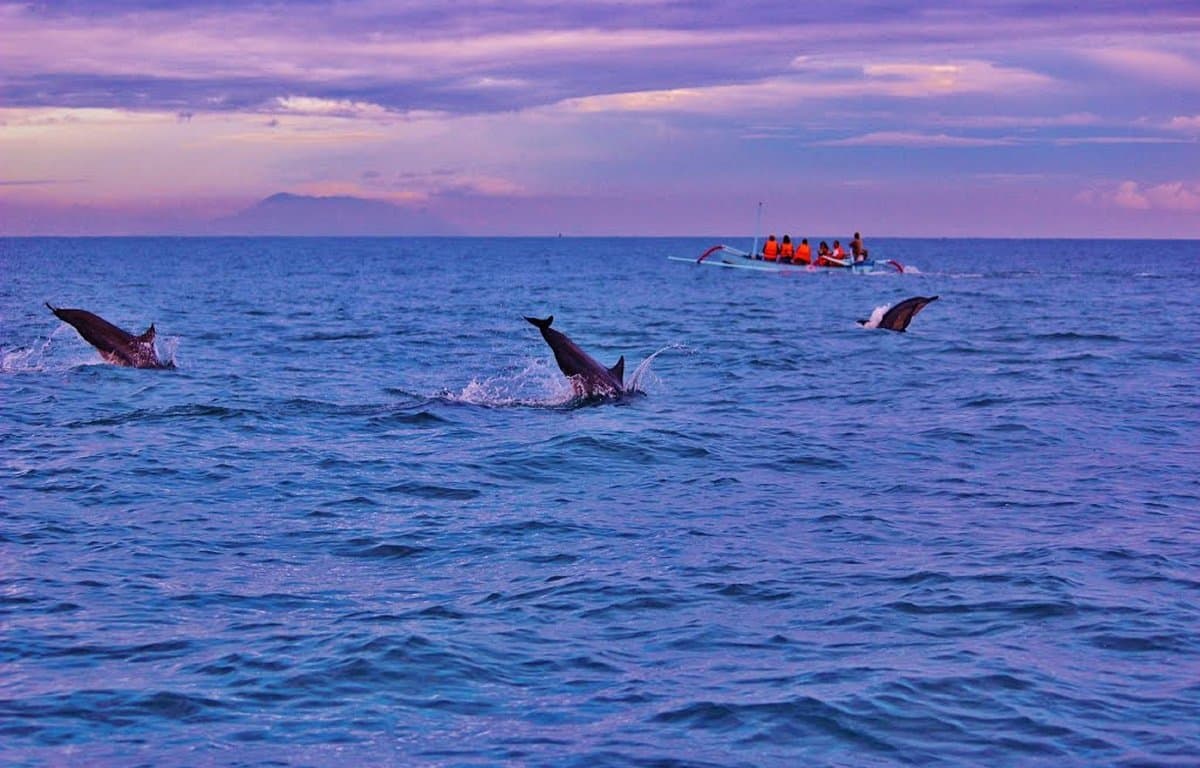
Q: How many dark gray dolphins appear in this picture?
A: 3